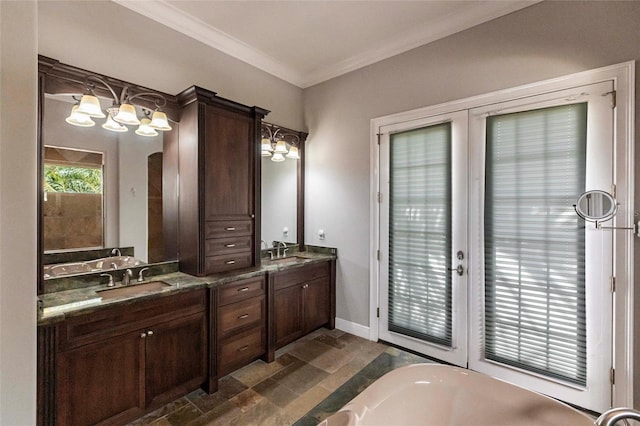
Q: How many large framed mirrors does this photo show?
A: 2